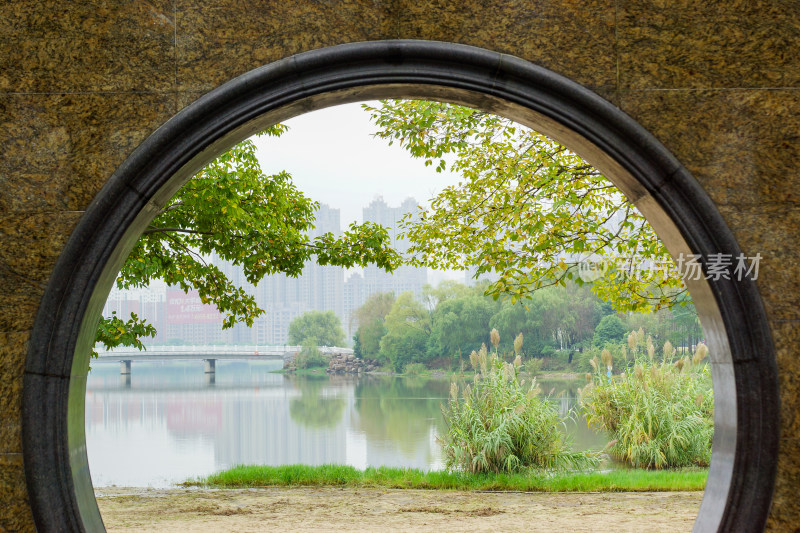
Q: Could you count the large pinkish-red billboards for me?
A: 1